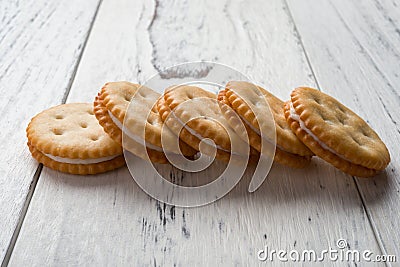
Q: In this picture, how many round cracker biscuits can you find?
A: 5